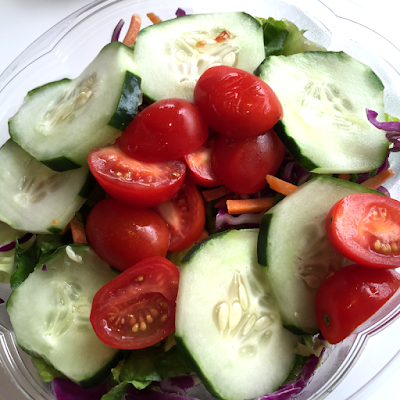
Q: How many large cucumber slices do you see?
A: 7